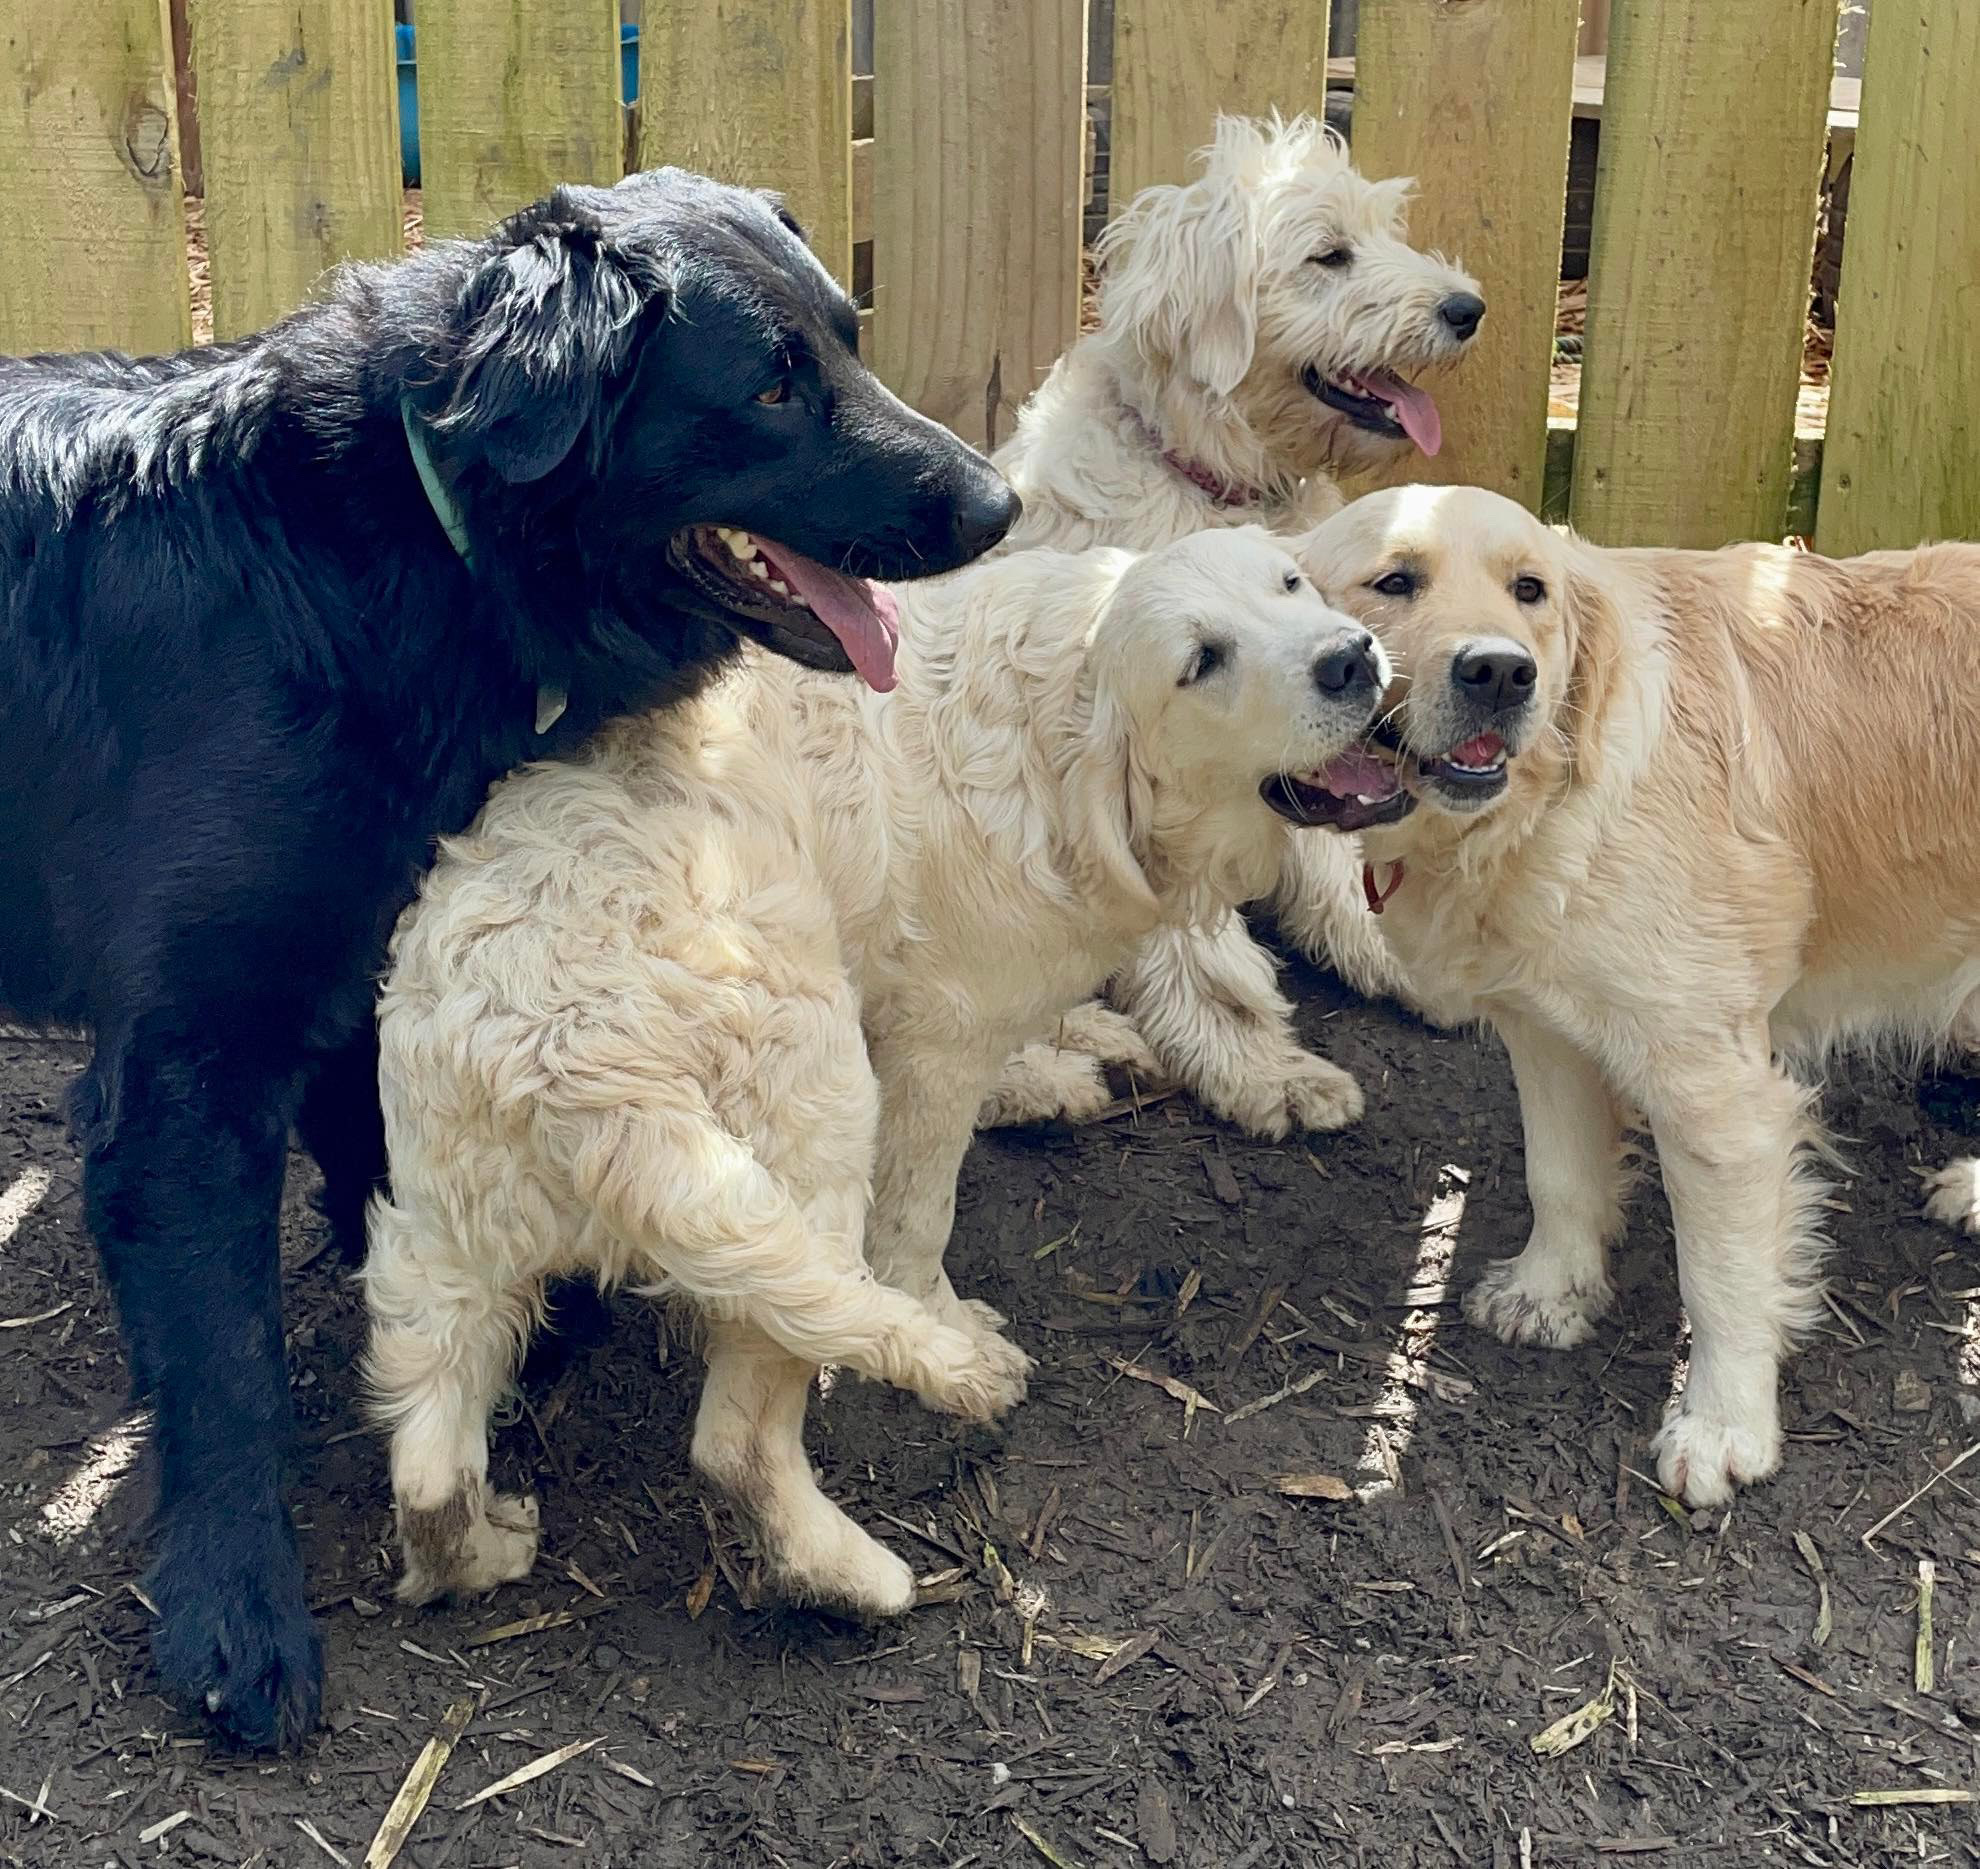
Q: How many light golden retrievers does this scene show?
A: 2